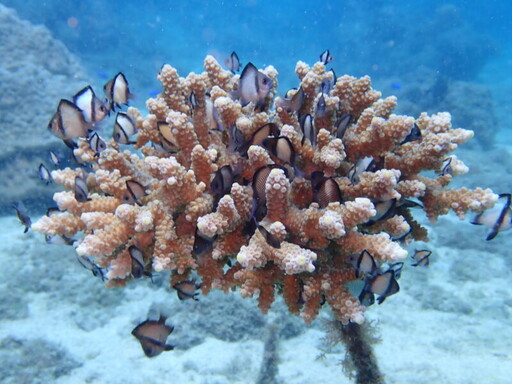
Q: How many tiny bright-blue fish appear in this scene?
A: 3